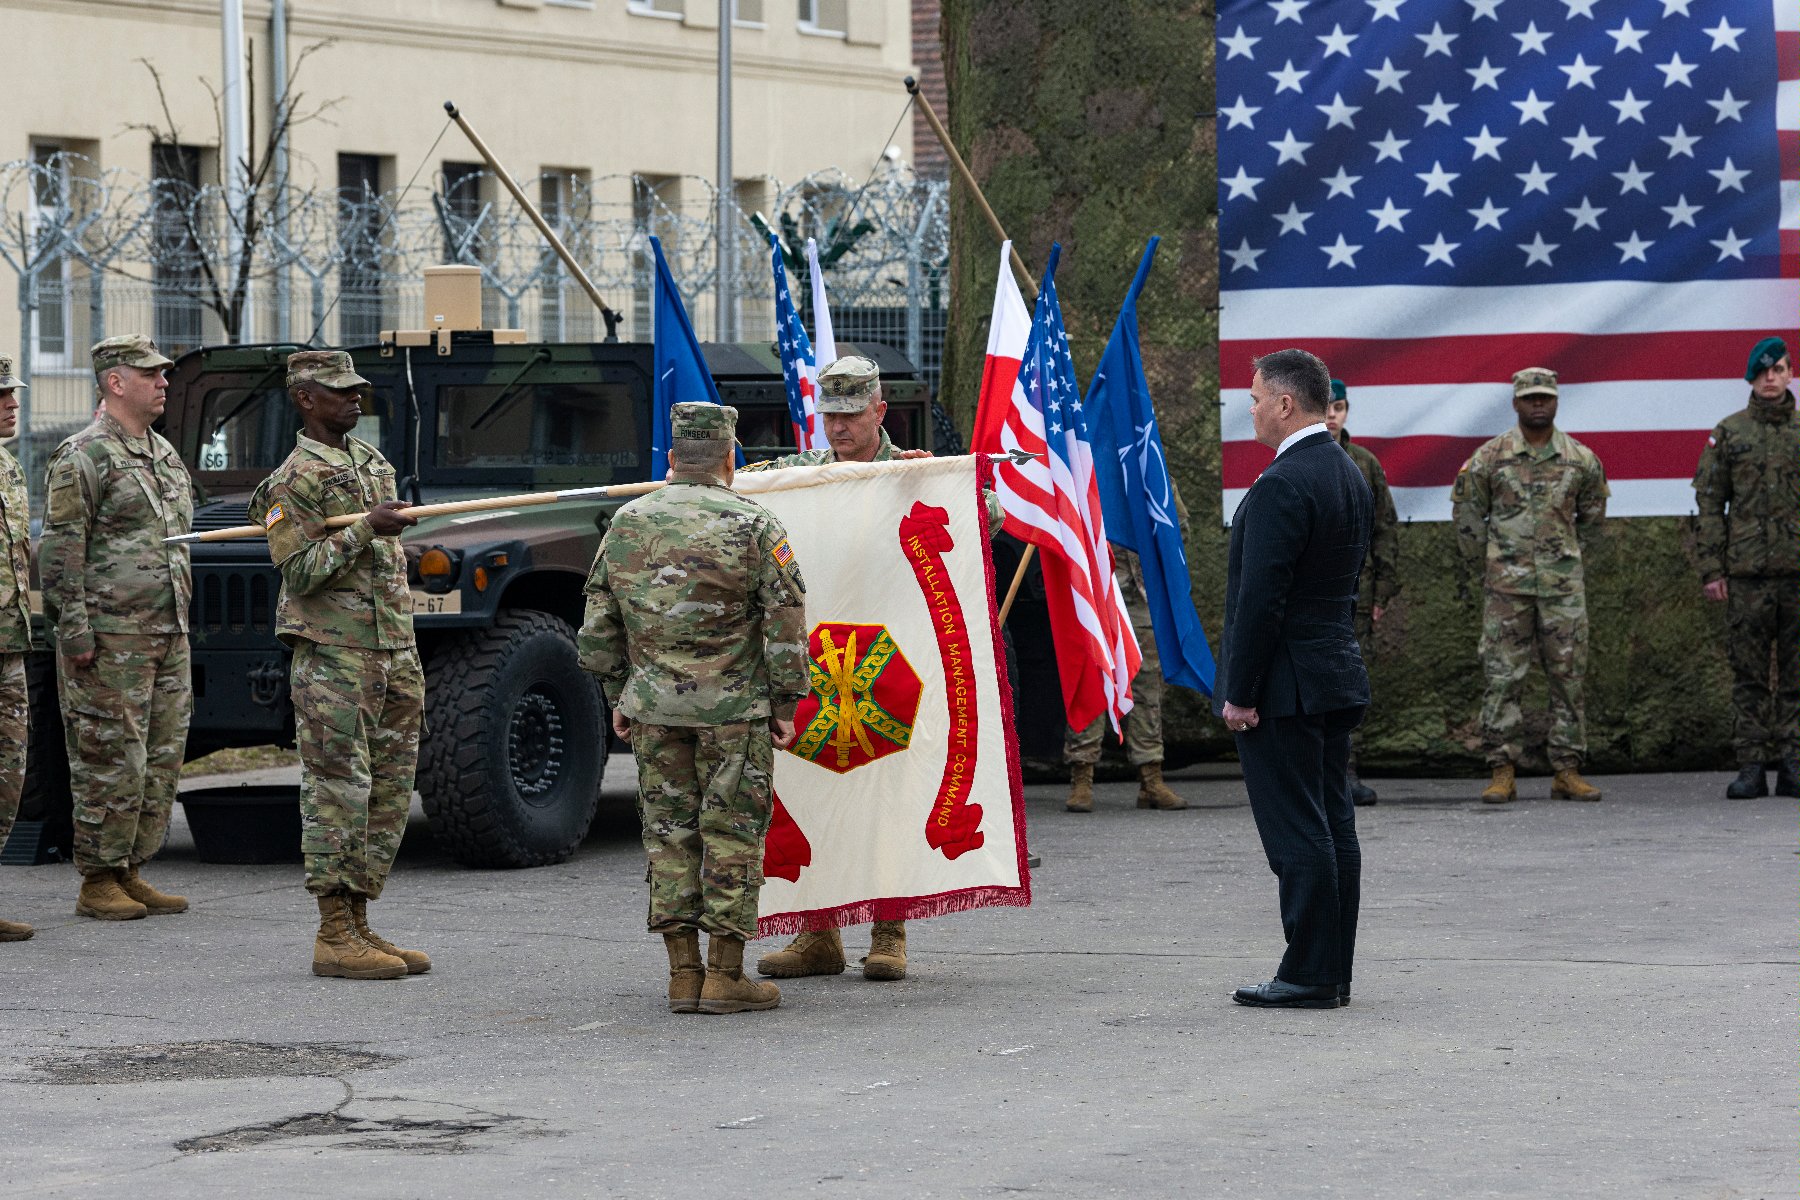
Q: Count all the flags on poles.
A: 7